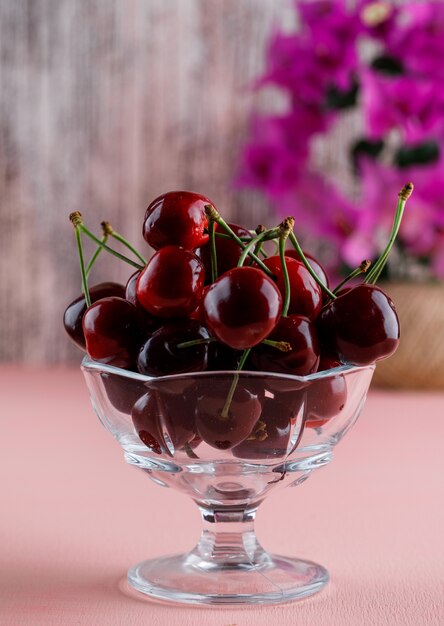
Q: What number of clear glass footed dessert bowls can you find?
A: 1